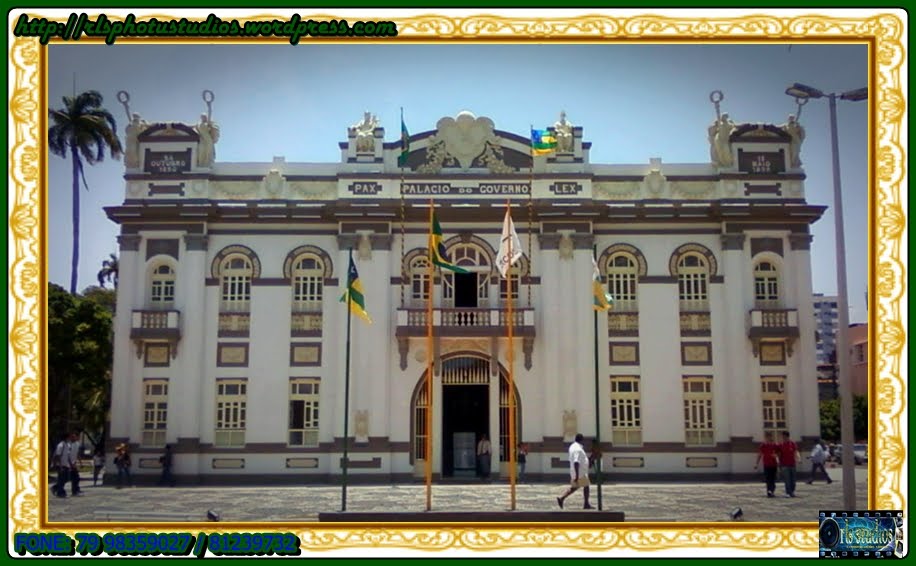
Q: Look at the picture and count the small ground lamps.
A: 2